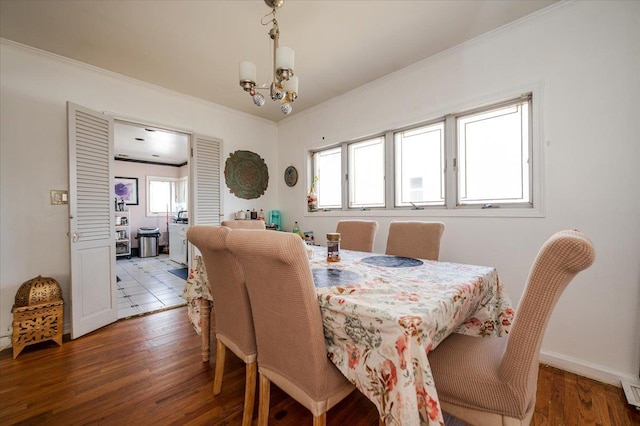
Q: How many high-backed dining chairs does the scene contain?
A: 6